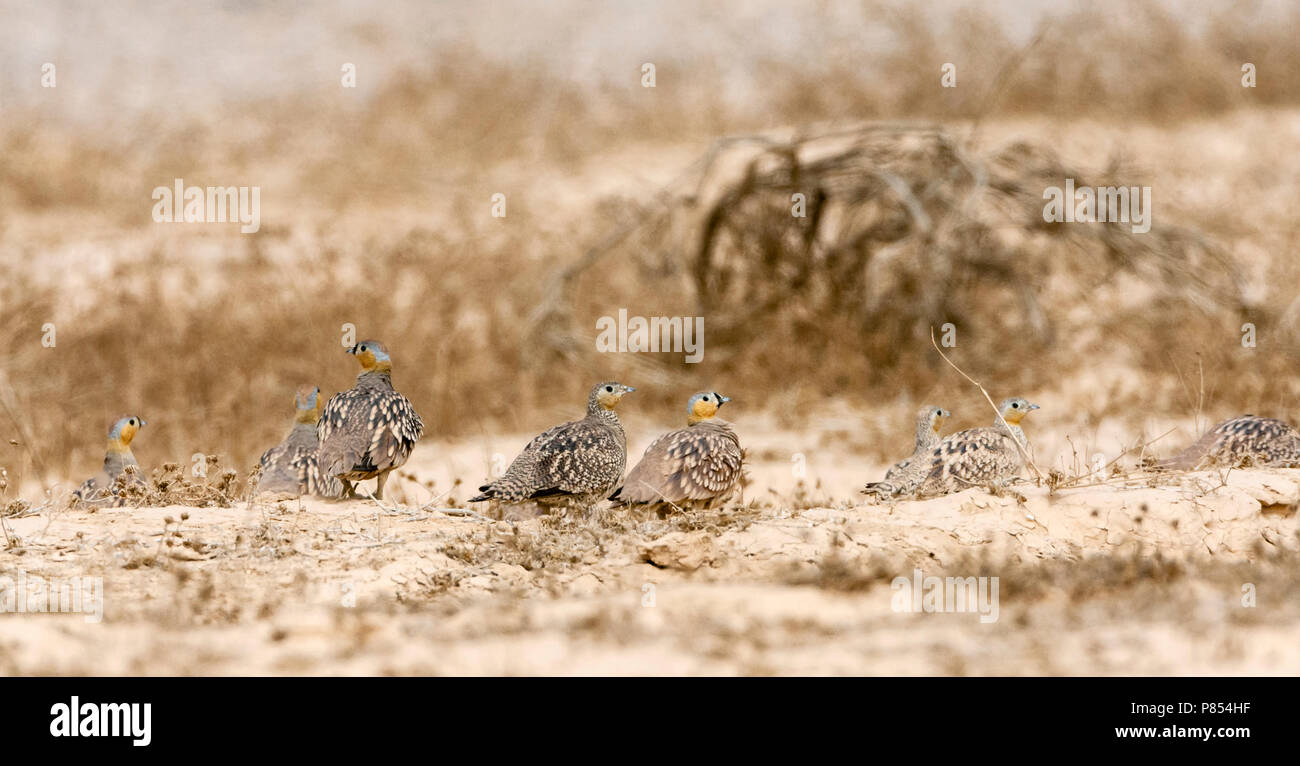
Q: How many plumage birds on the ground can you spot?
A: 8